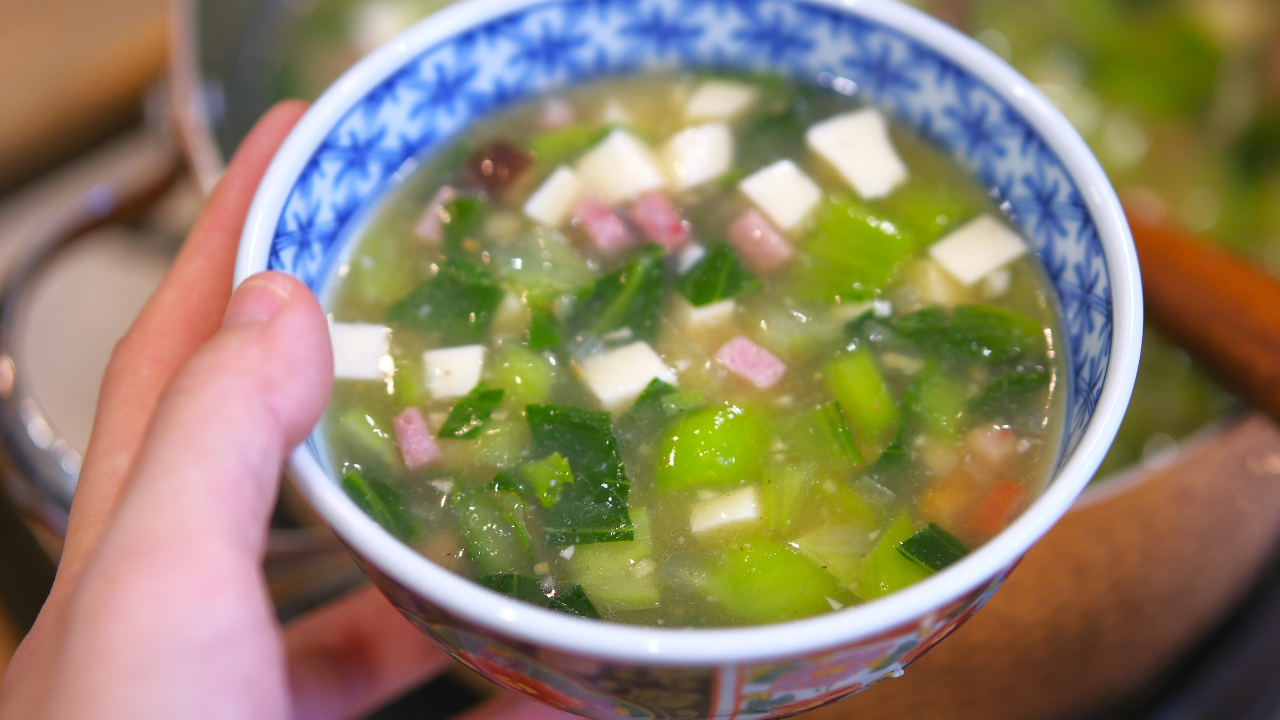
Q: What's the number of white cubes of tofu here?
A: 12